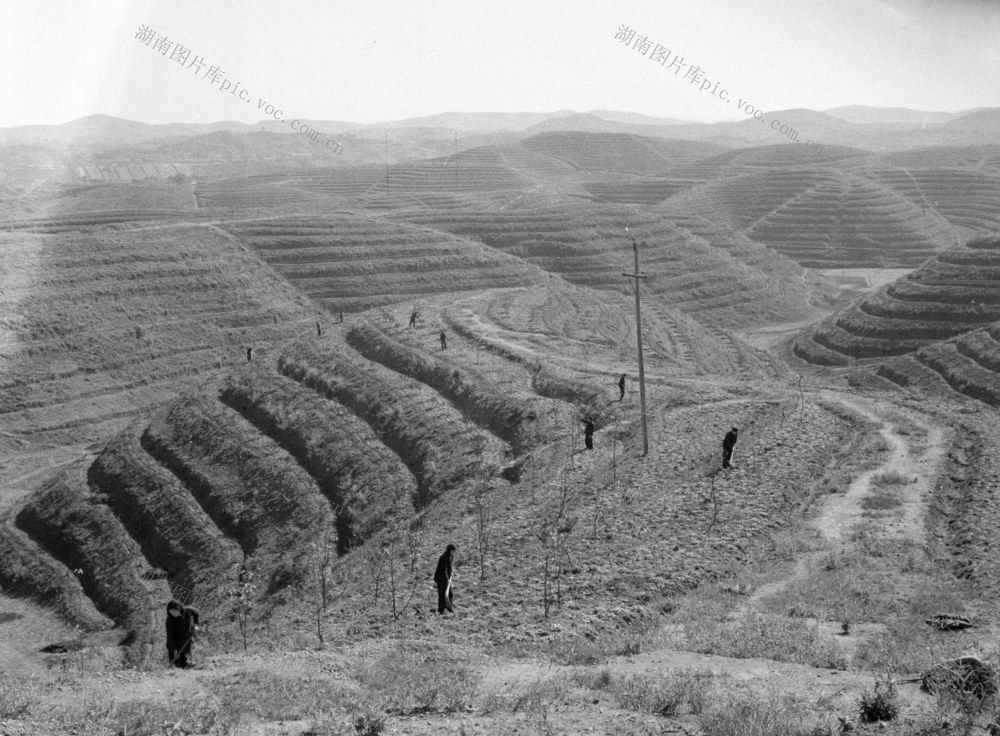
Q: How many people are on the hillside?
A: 10